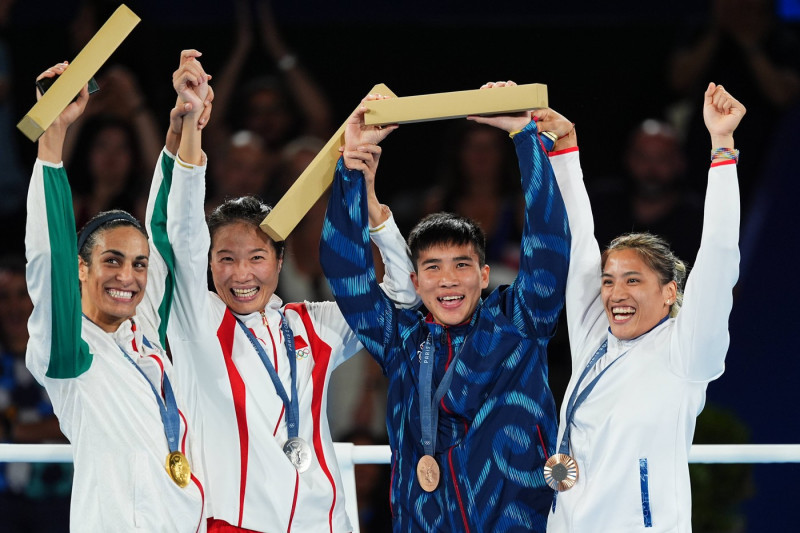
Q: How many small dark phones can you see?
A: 1